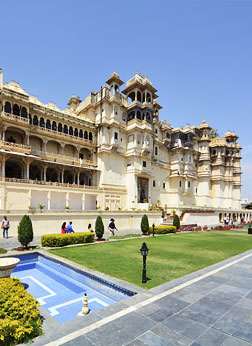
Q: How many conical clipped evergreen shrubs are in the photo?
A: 4